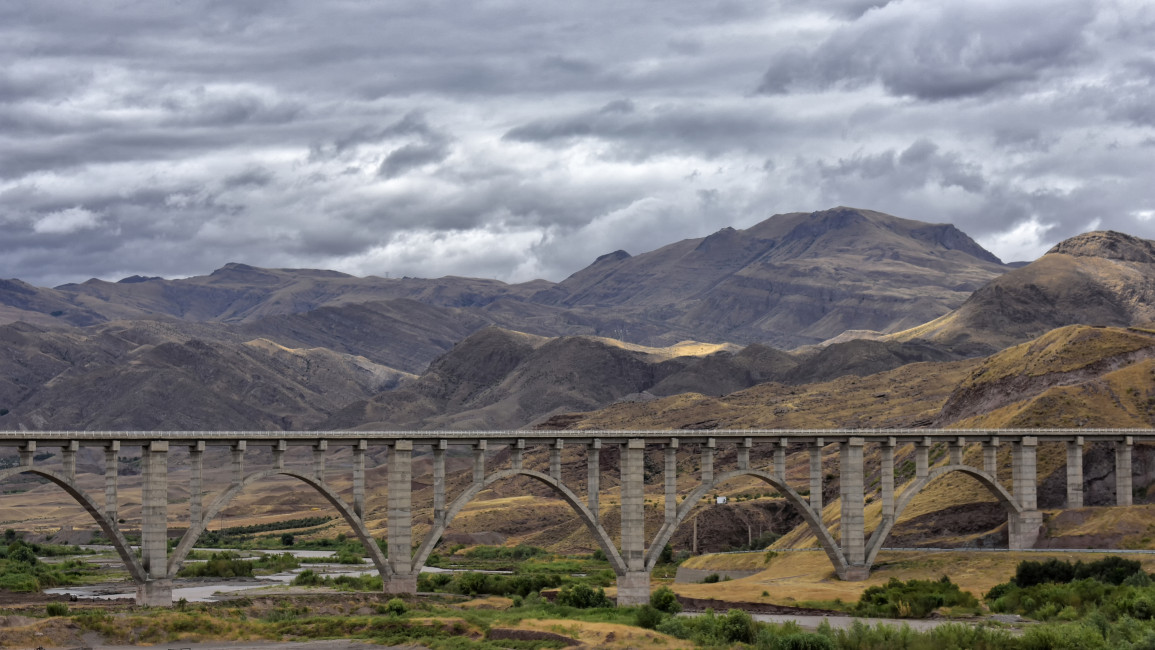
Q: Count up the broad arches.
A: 5